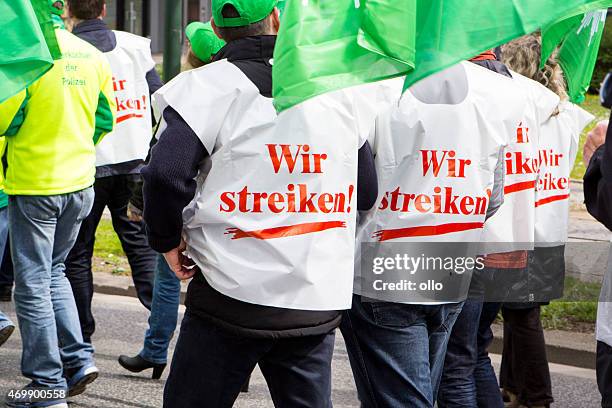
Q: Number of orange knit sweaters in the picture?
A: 0